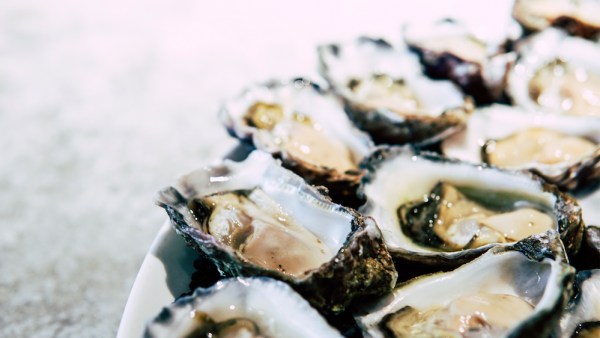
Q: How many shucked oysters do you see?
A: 11